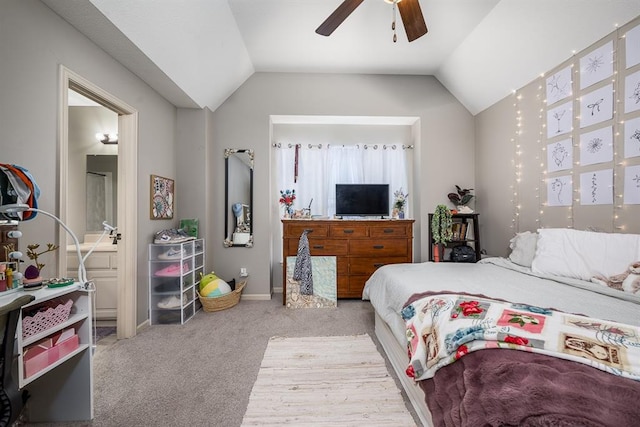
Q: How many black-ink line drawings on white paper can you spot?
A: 12